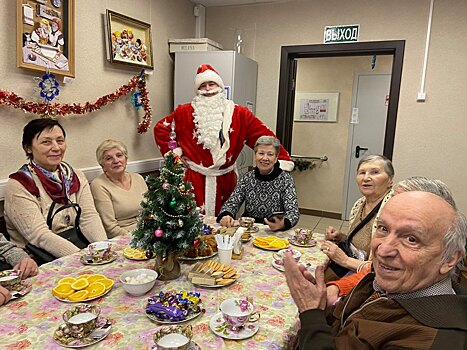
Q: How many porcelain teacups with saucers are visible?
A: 8